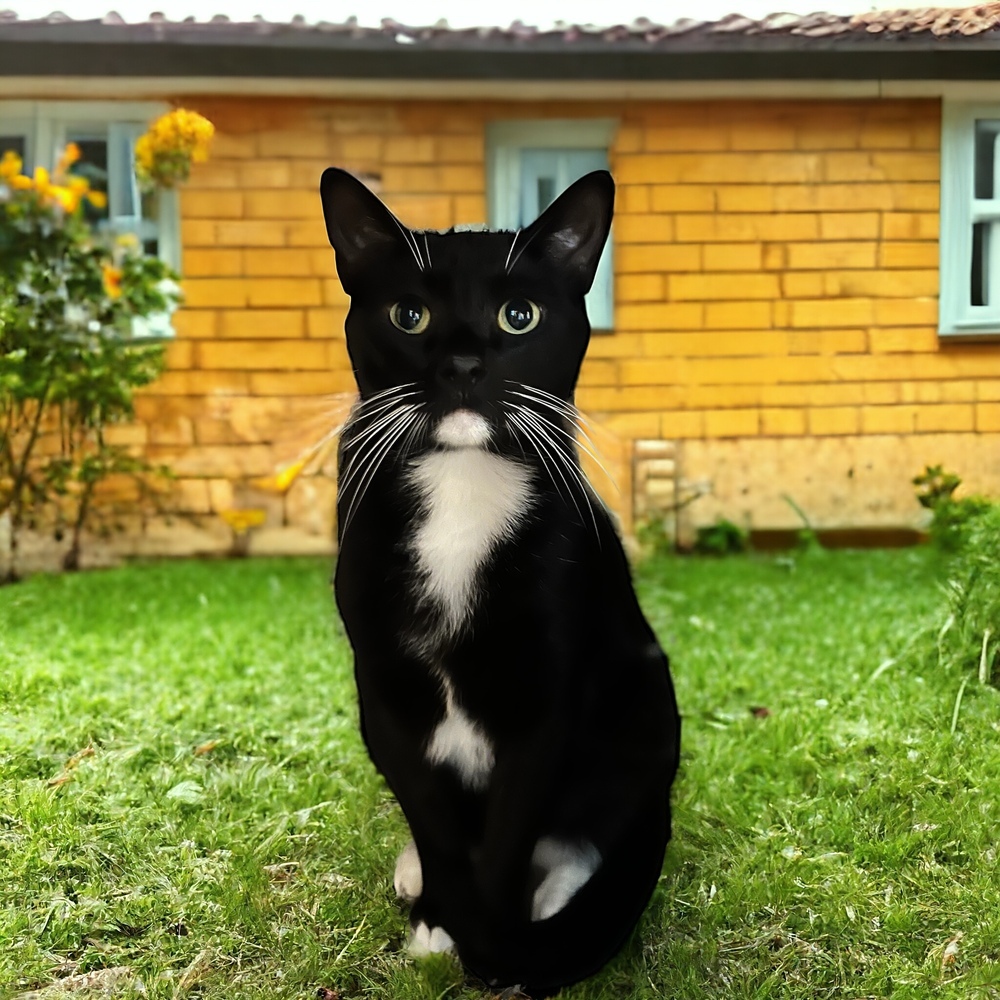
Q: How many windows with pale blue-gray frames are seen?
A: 3